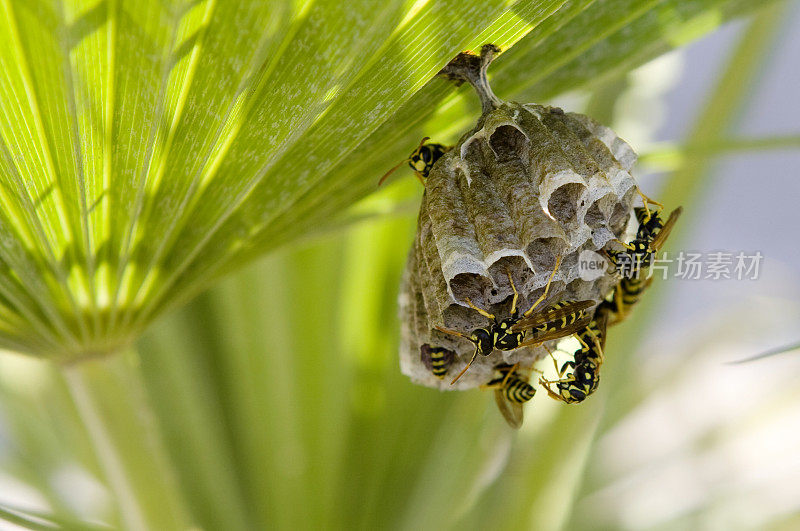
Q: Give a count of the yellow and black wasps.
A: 7